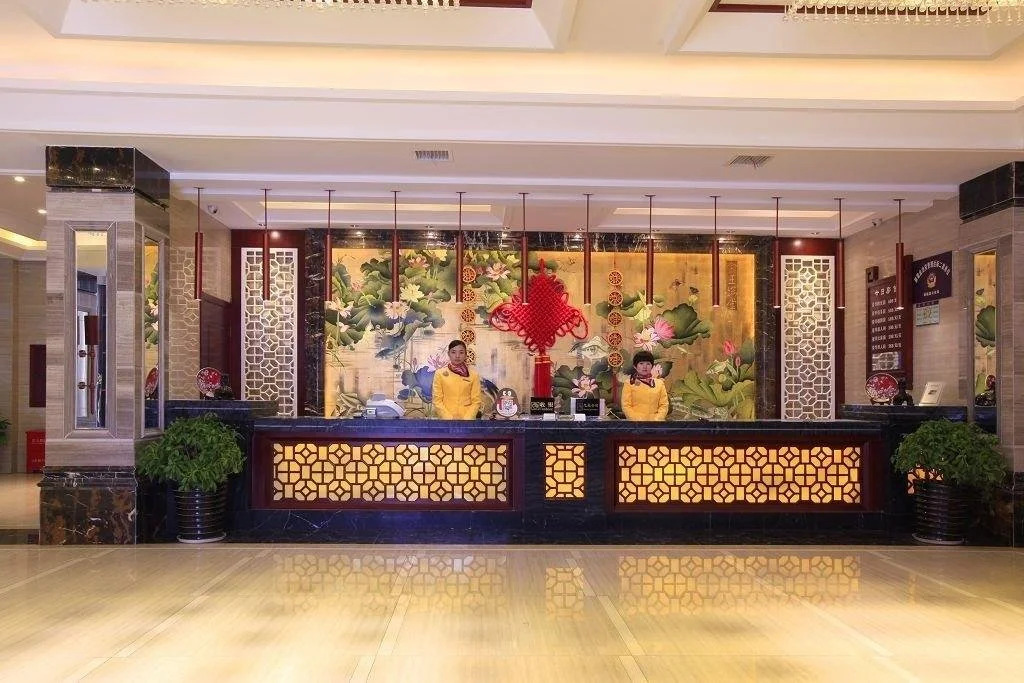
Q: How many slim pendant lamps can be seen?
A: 12